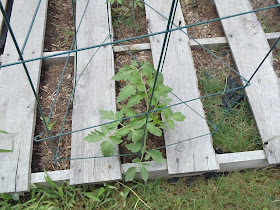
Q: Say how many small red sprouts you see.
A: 0